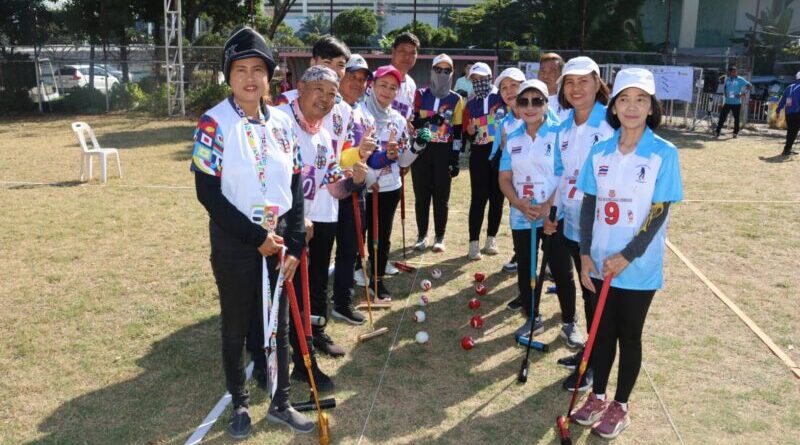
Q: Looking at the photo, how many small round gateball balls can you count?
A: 10